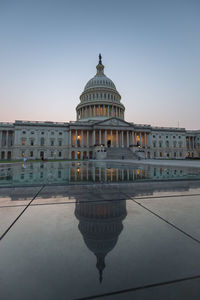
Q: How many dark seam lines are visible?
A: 4